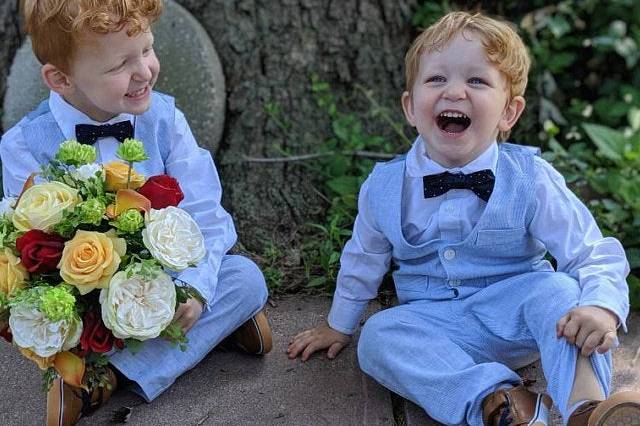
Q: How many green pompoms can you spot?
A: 5